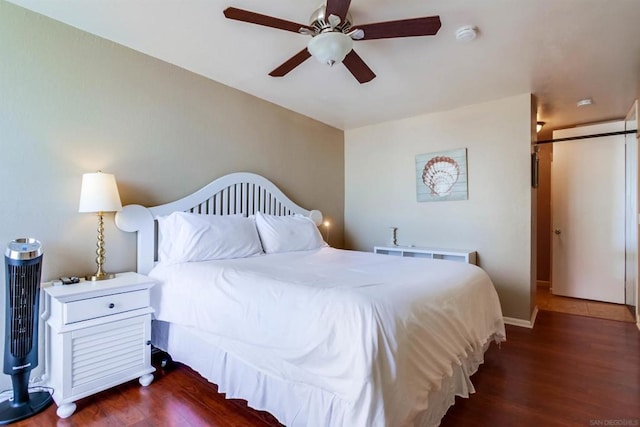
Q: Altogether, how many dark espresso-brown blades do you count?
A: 5